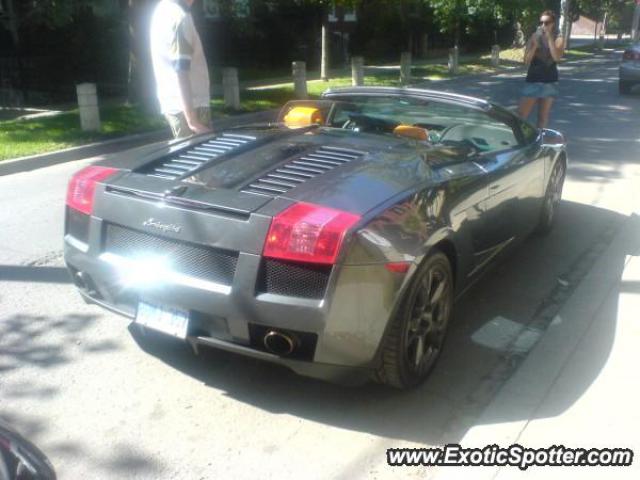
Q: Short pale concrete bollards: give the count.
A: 7